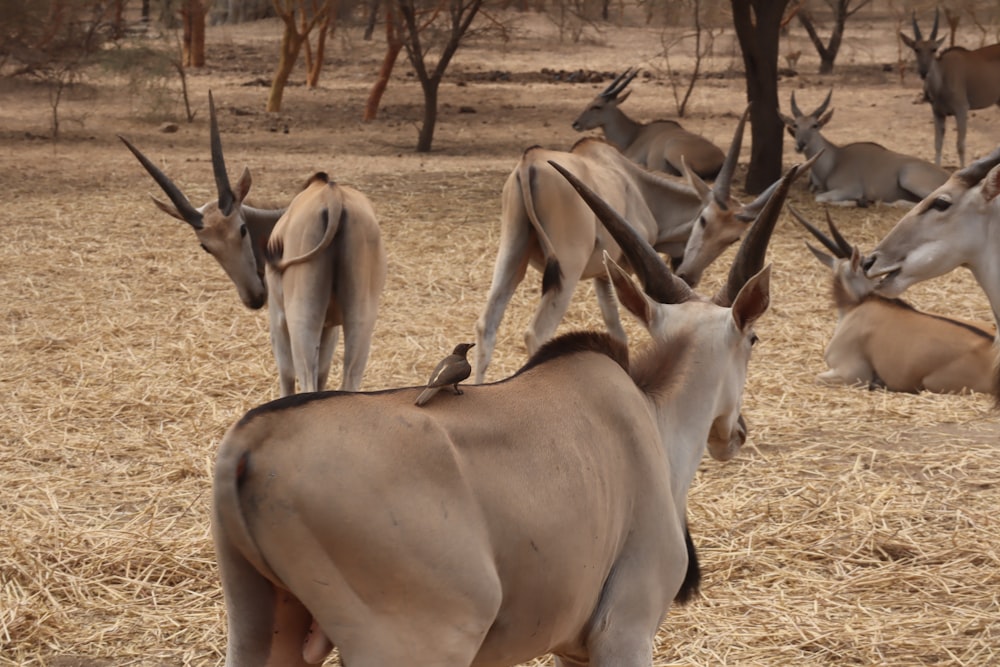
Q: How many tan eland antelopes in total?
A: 8